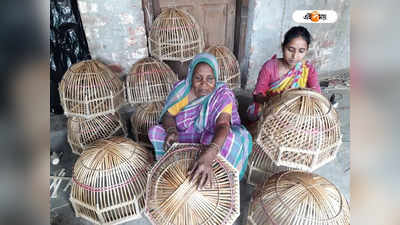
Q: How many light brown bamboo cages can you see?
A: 11